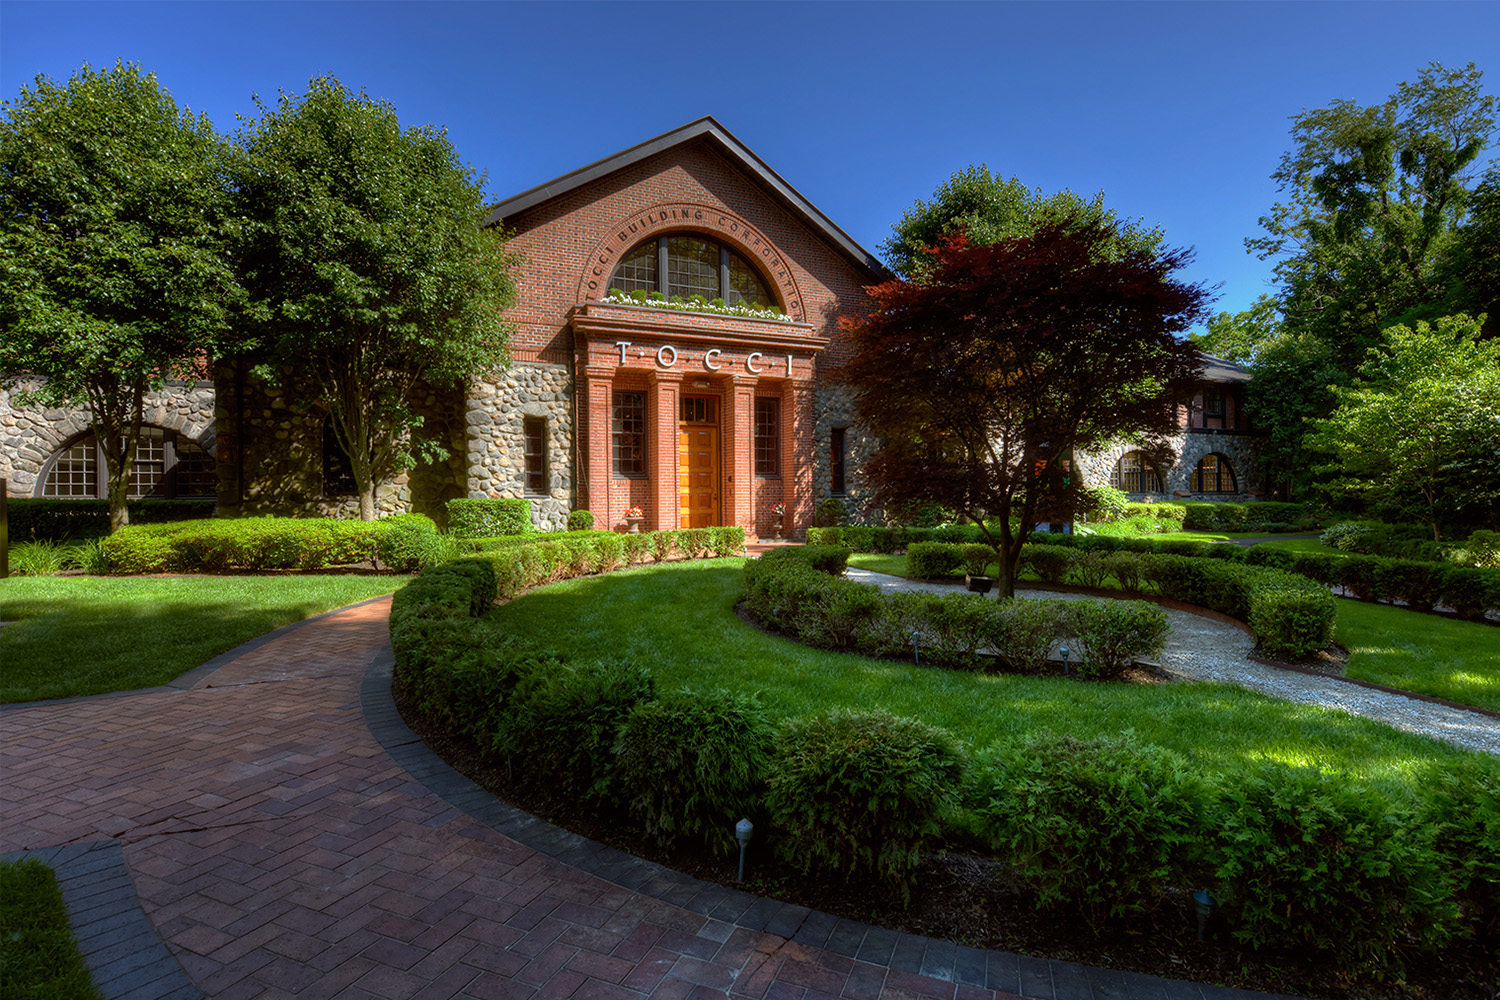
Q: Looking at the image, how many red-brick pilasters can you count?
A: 4